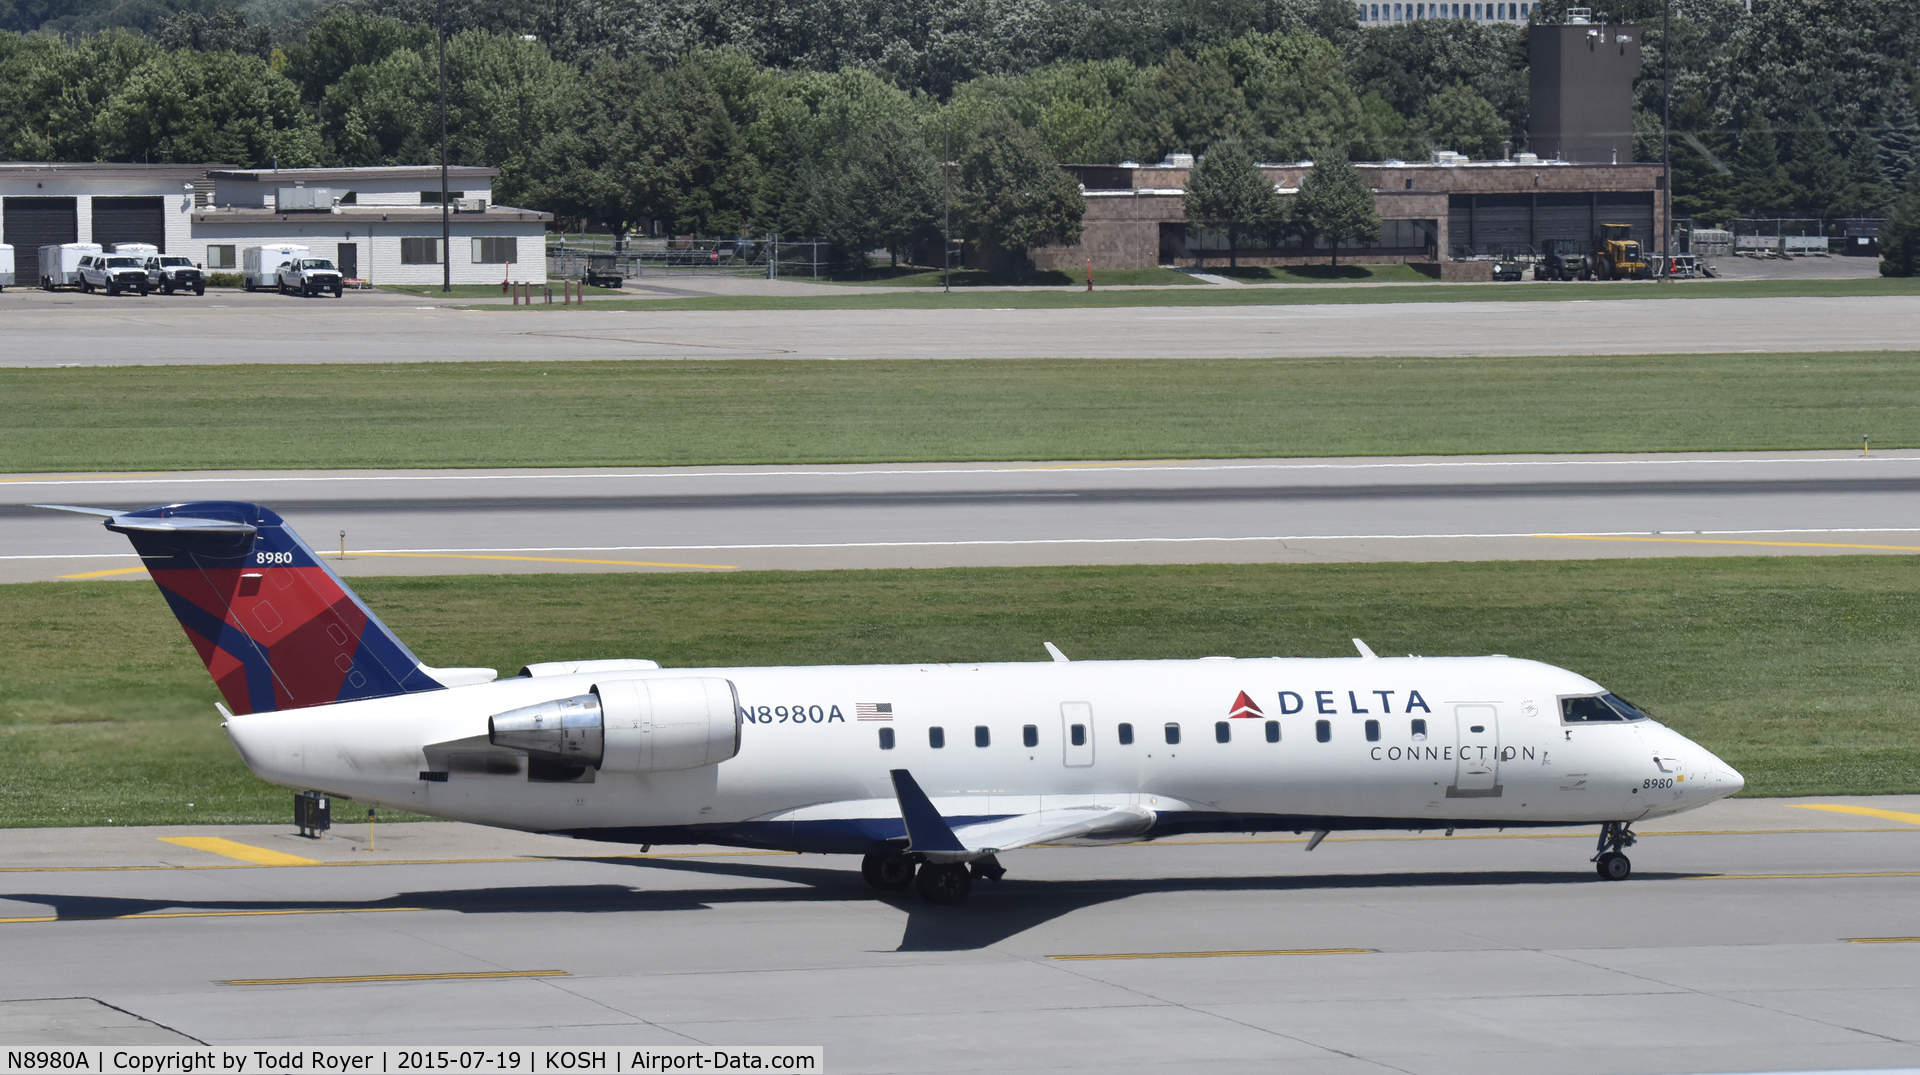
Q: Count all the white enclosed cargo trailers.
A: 4